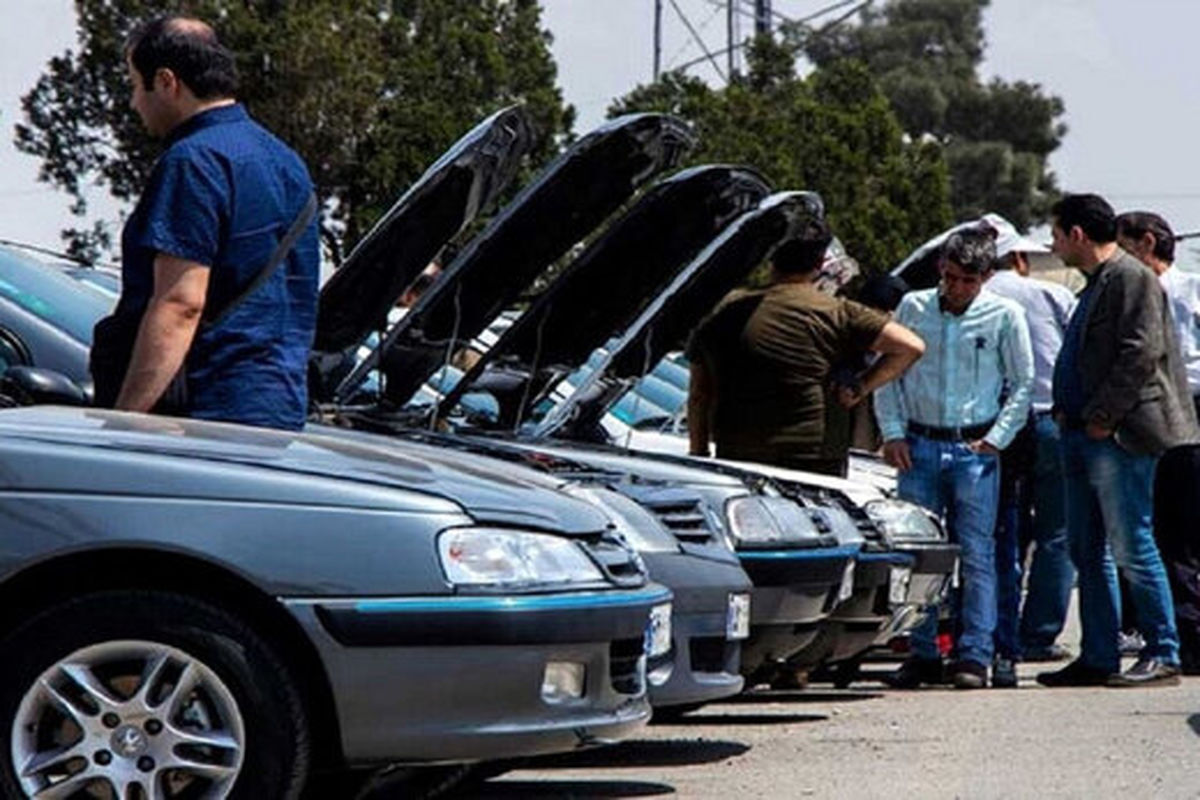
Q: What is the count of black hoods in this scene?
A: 4